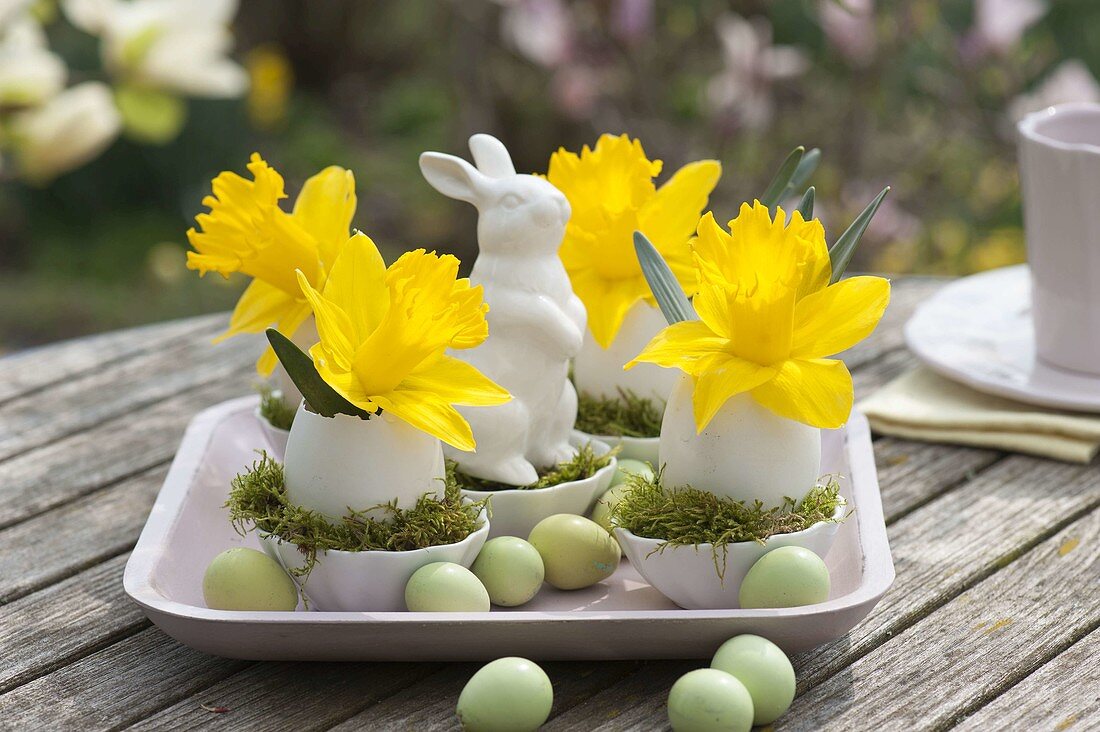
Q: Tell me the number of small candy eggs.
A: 10